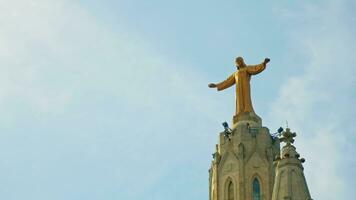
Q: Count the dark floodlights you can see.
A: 2